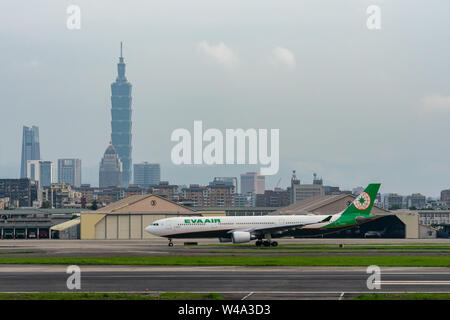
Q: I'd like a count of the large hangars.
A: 2